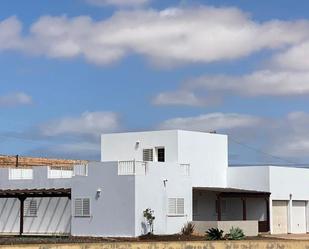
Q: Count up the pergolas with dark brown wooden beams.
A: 2